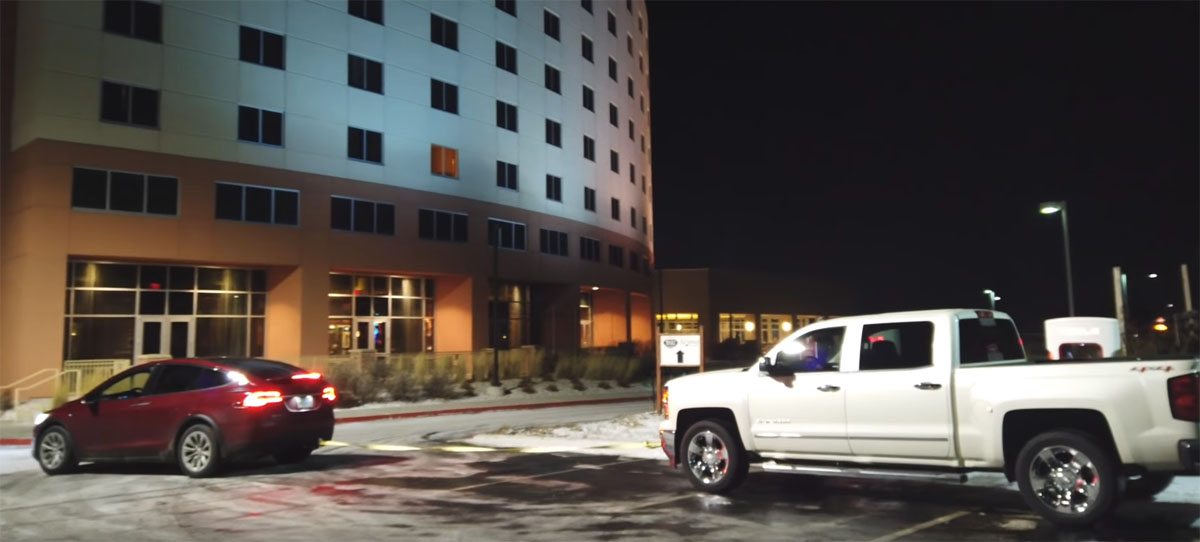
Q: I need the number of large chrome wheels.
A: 2